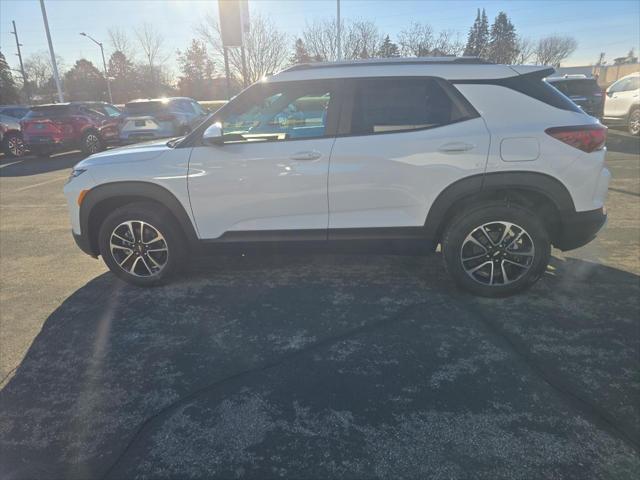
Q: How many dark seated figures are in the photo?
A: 0